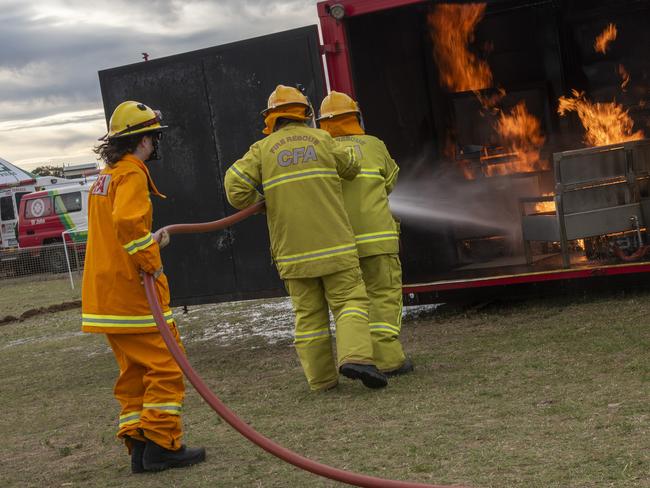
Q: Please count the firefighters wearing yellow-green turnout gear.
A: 2